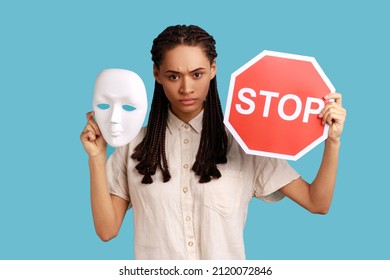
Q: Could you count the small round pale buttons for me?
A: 6